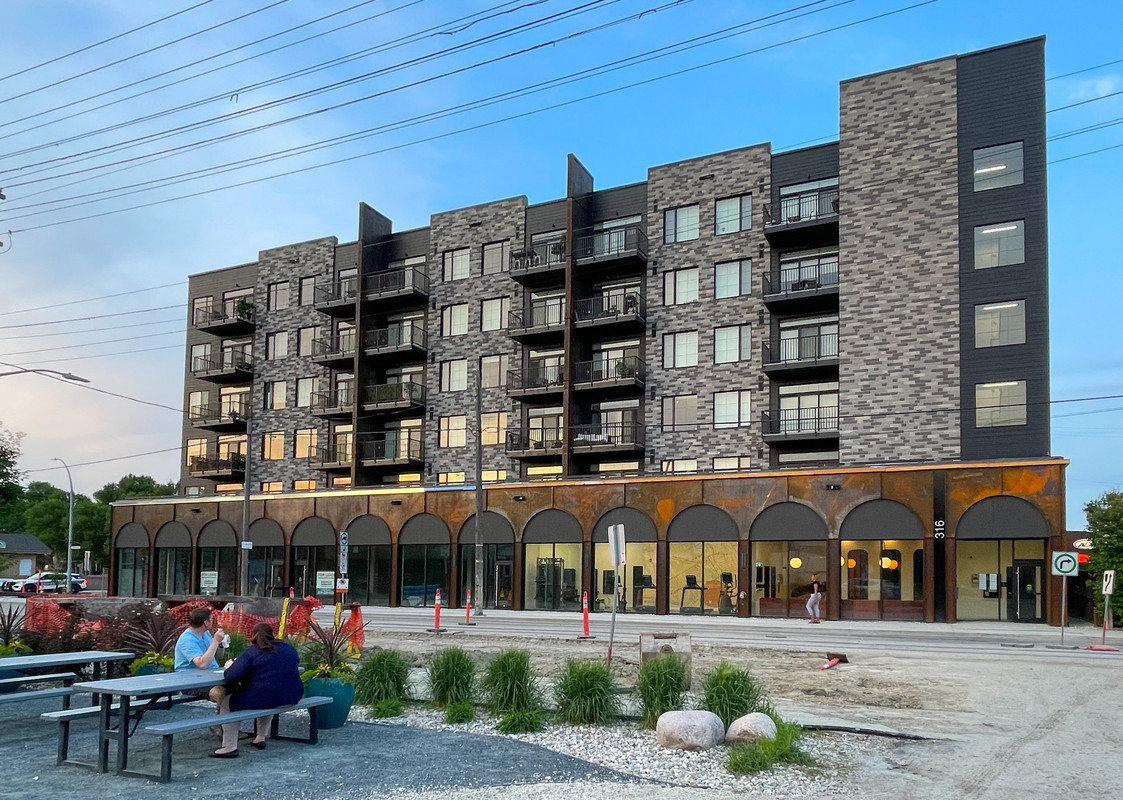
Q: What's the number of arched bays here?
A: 14